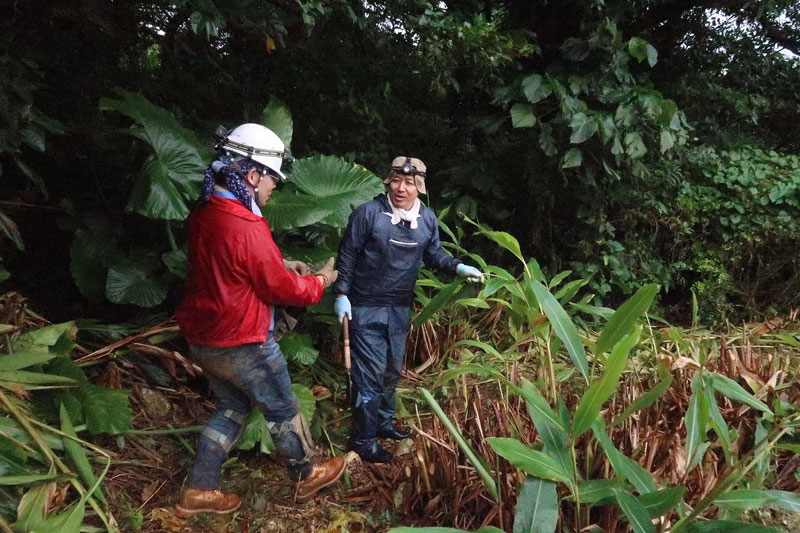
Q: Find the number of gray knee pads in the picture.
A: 2